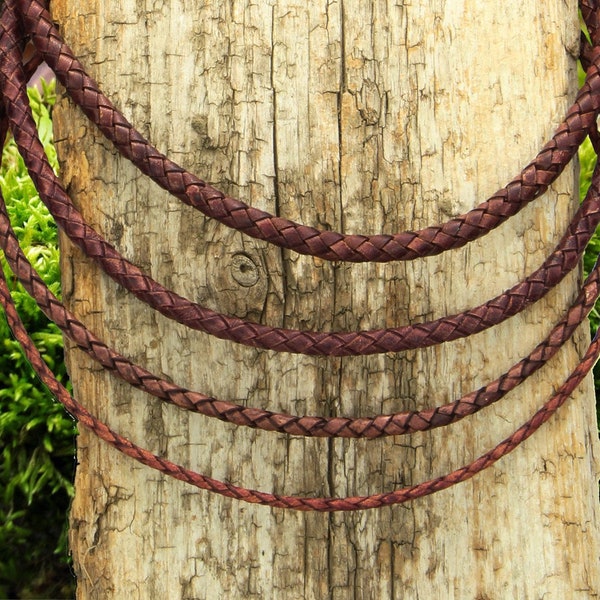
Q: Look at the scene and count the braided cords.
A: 4